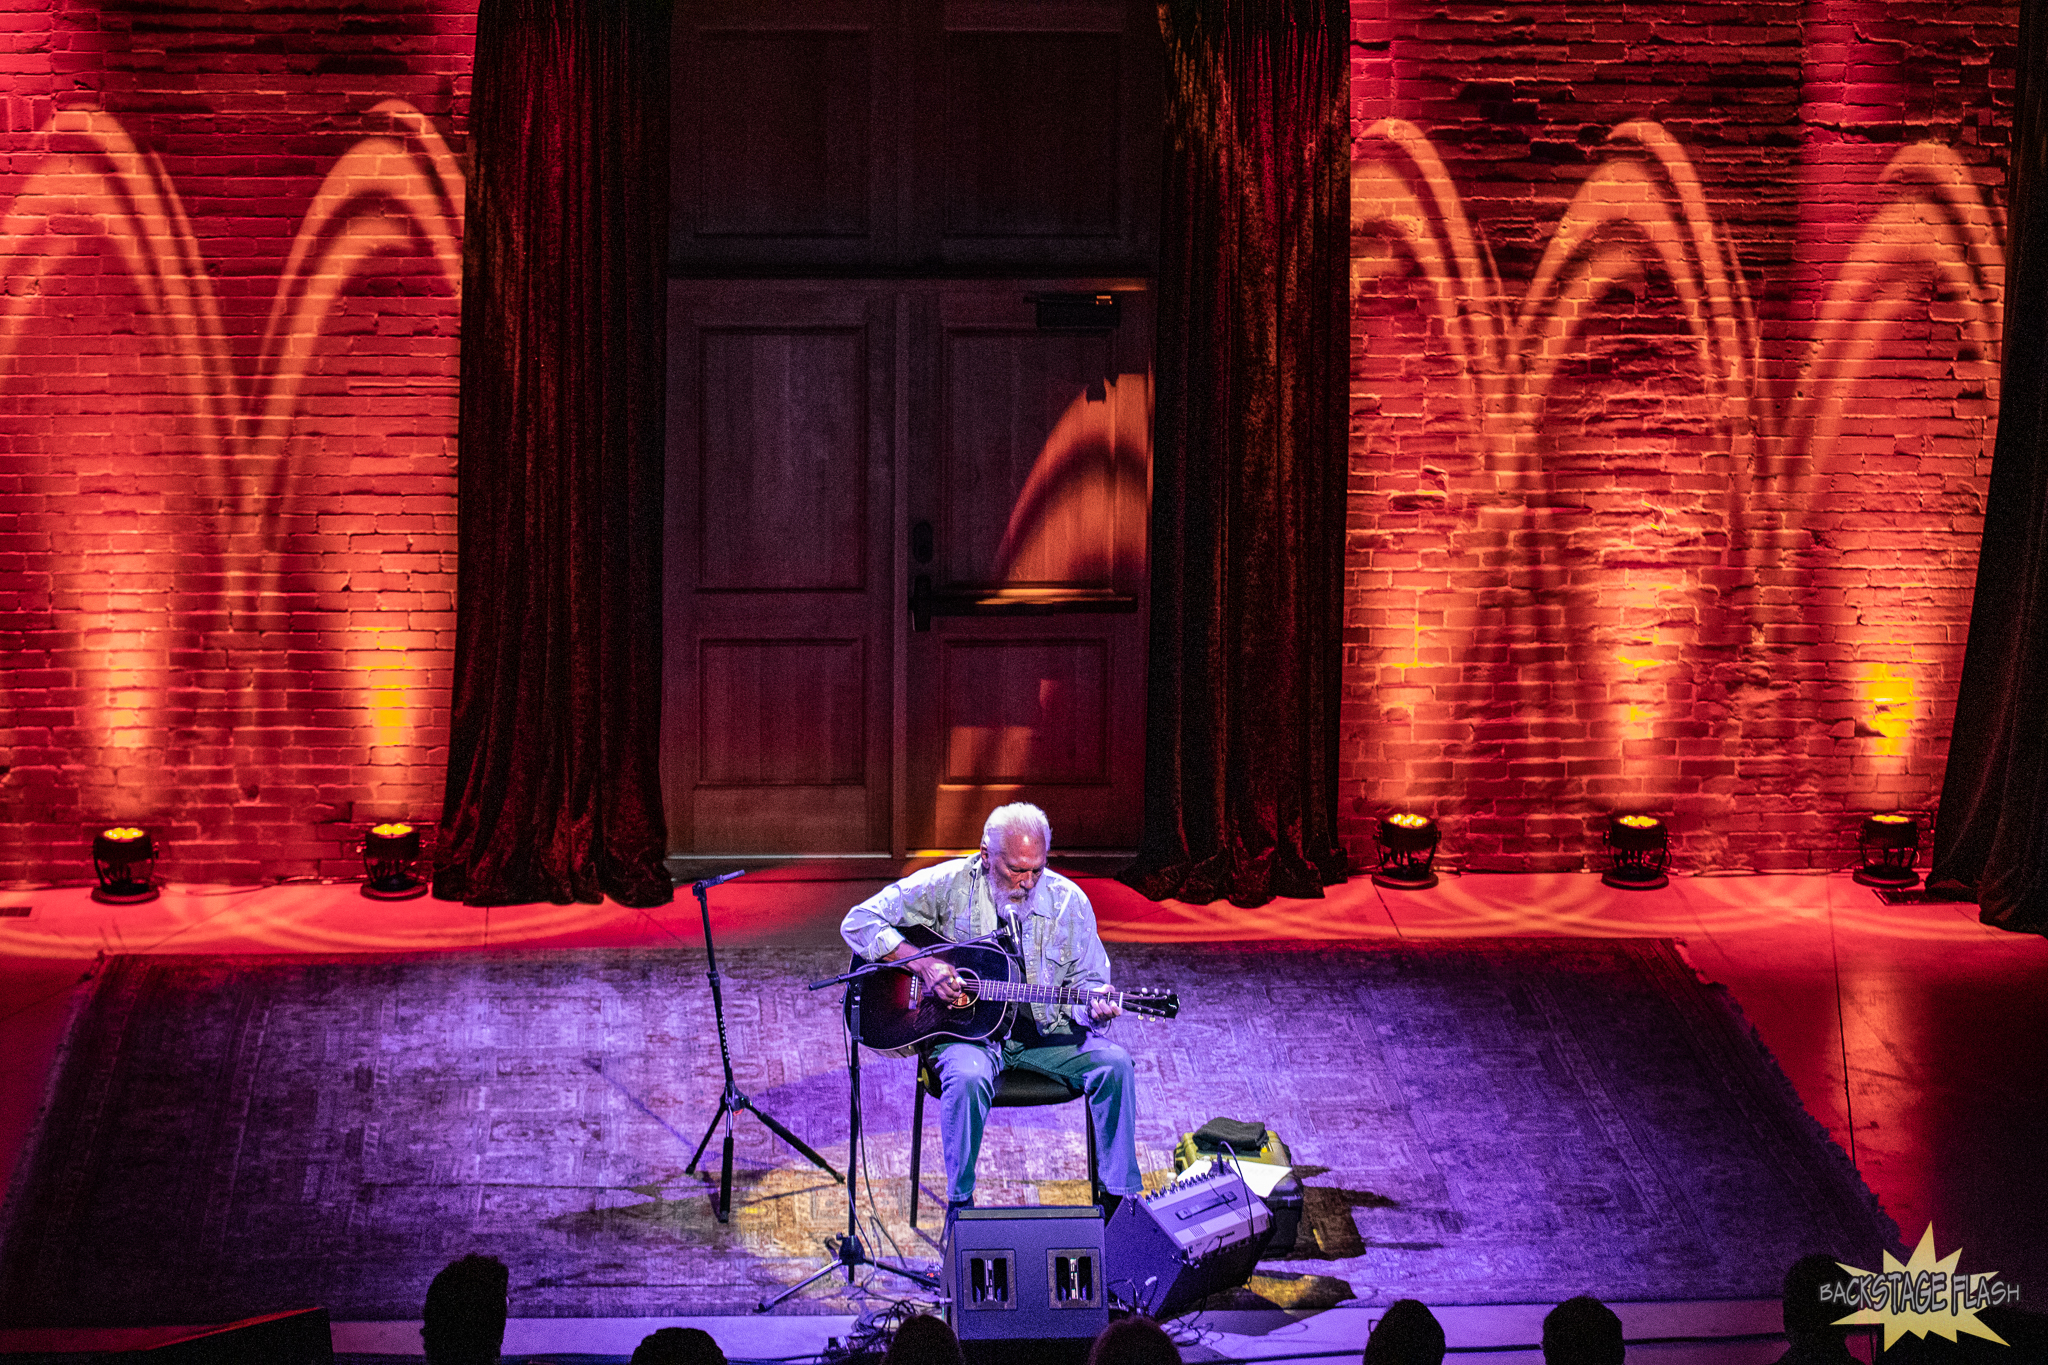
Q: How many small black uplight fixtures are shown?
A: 5